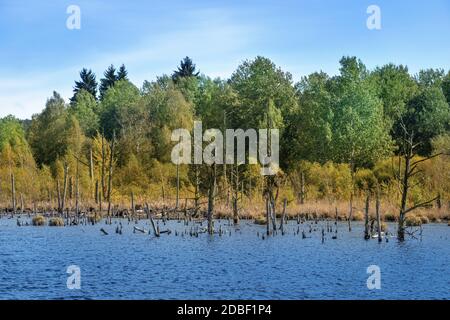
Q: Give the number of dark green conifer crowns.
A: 4